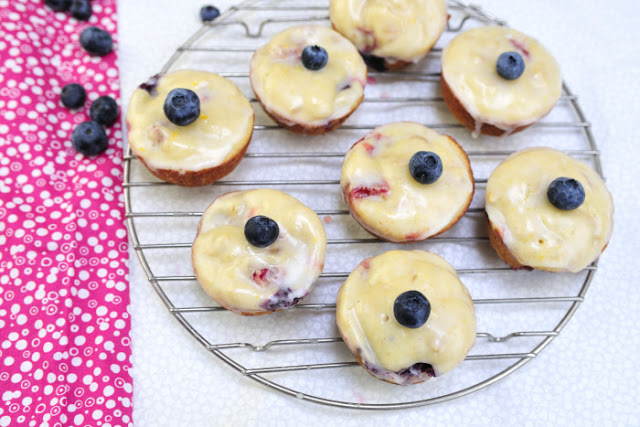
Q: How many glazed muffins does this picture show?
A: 8